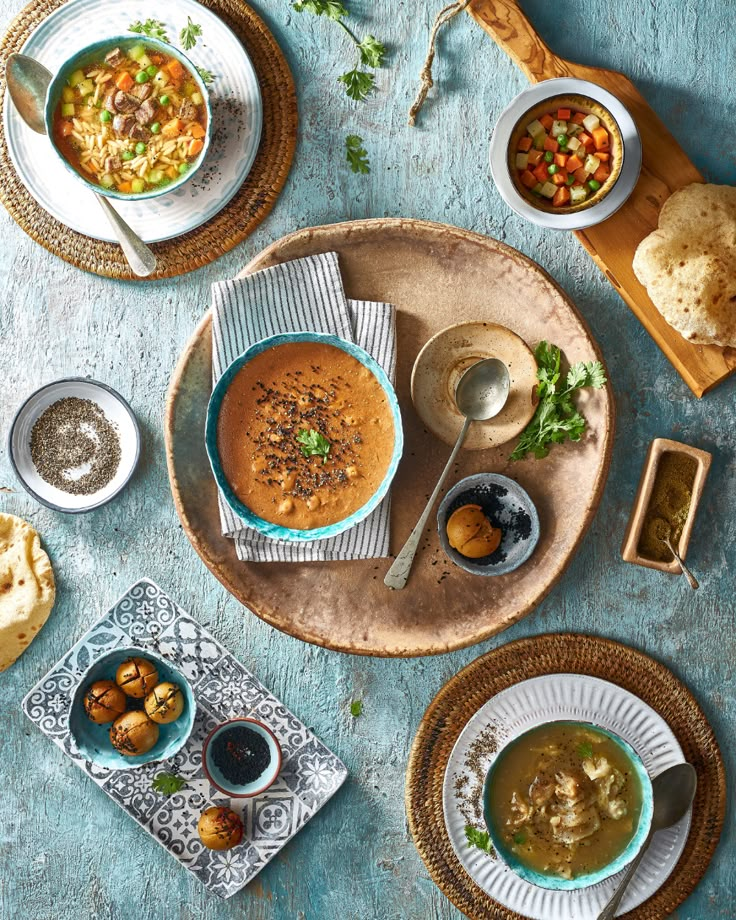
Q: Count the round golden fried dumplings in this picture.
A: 6